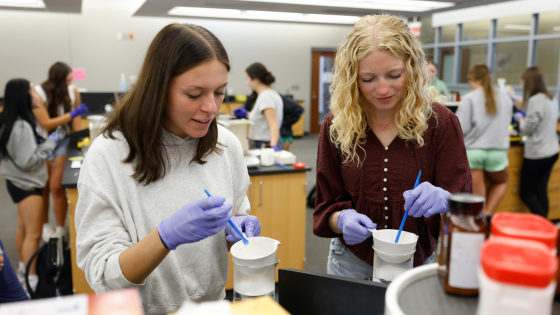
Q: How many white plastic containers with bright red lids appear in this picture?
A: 2